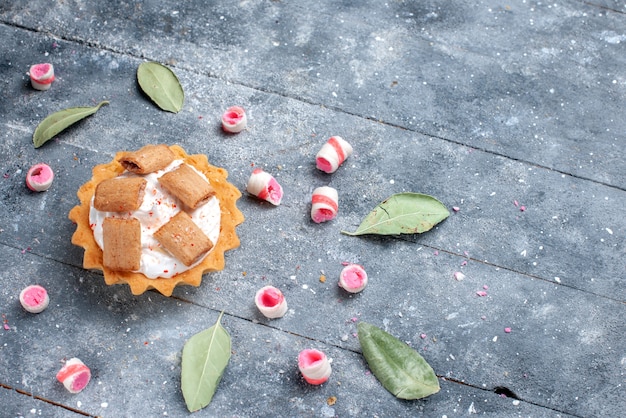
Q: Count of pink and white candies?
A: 11